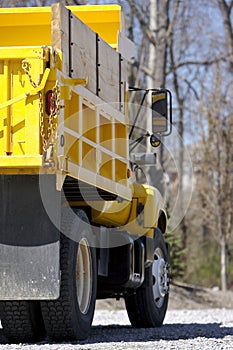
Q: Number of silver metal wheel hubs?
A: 1